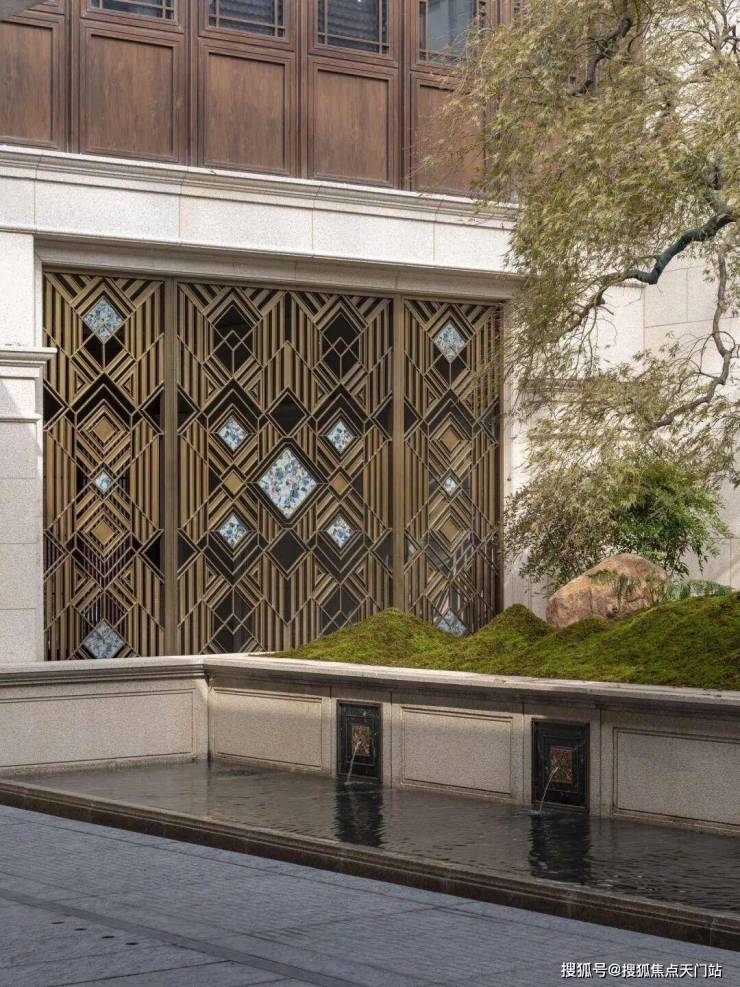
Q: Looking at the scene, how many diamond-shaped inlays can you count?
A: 11